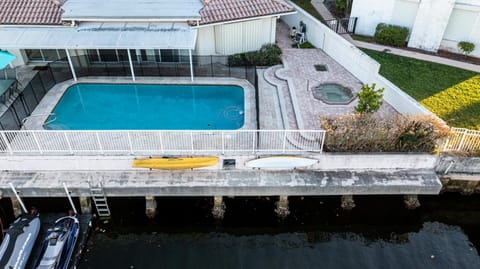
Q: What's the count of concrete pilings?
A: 7